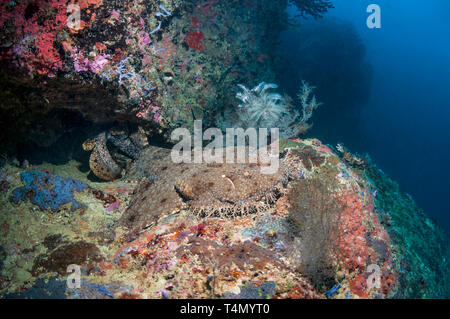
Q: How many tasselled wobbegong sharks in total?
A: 1